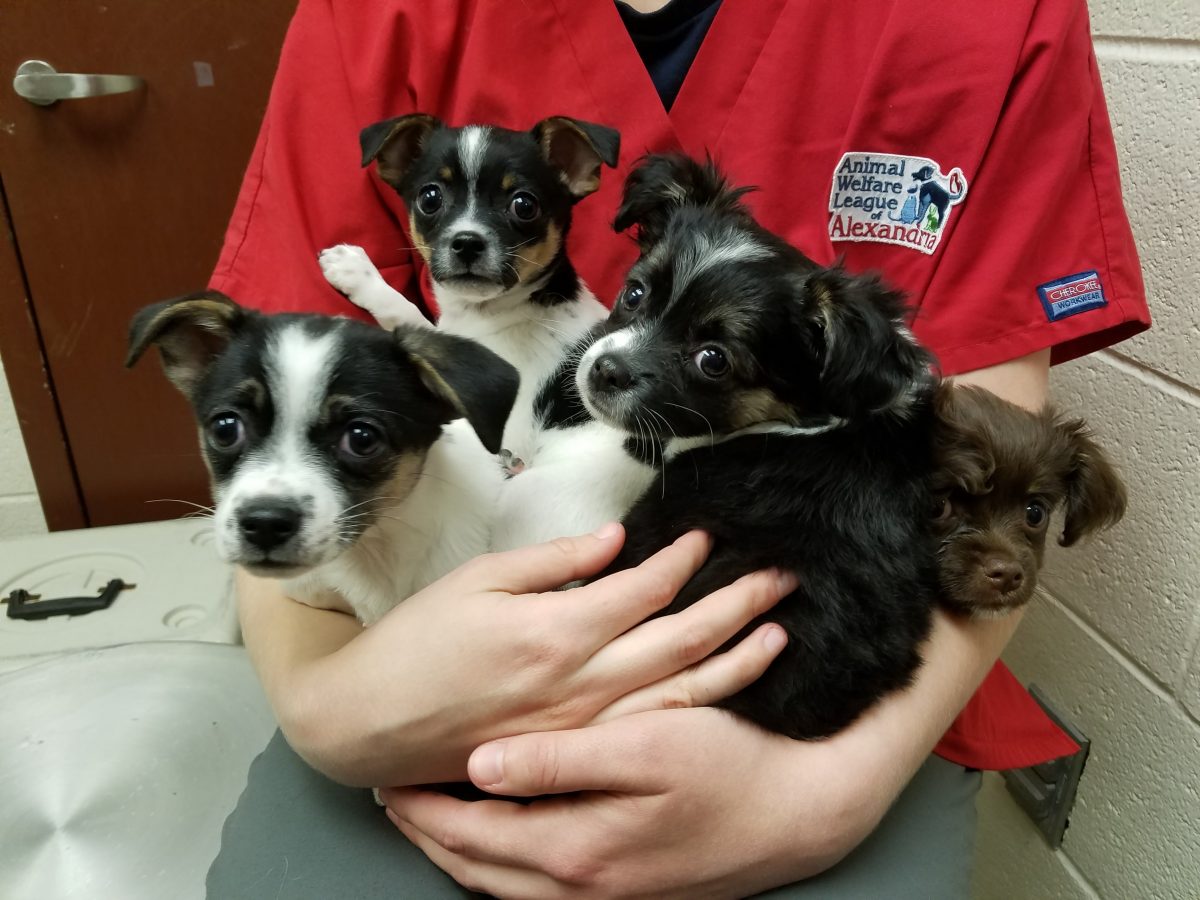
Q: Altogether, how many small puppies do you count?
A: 4